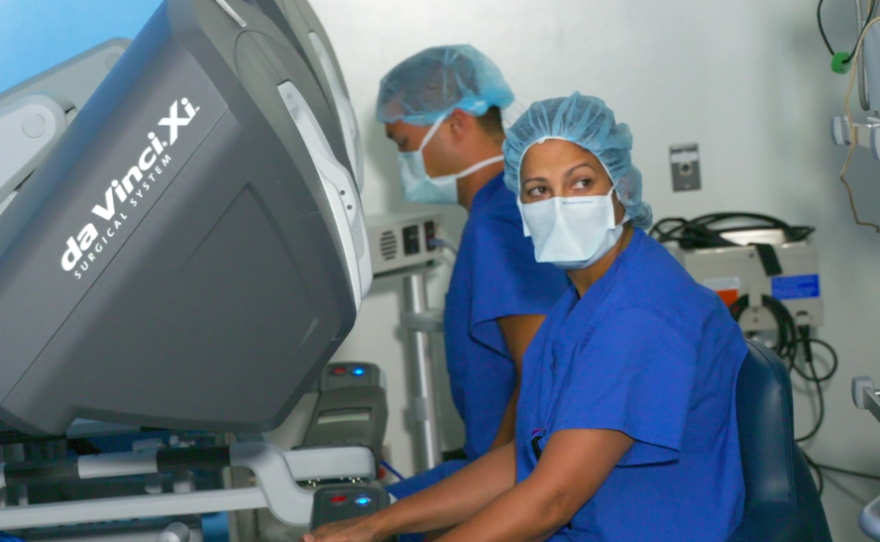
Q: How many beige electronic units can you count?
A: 2